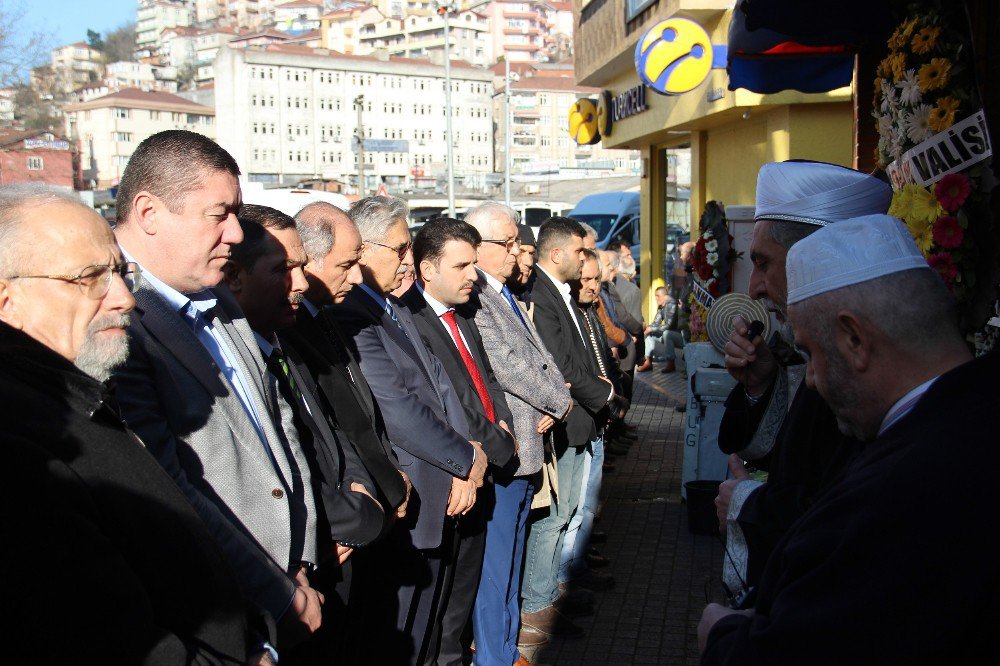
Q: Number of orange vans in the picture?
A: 0